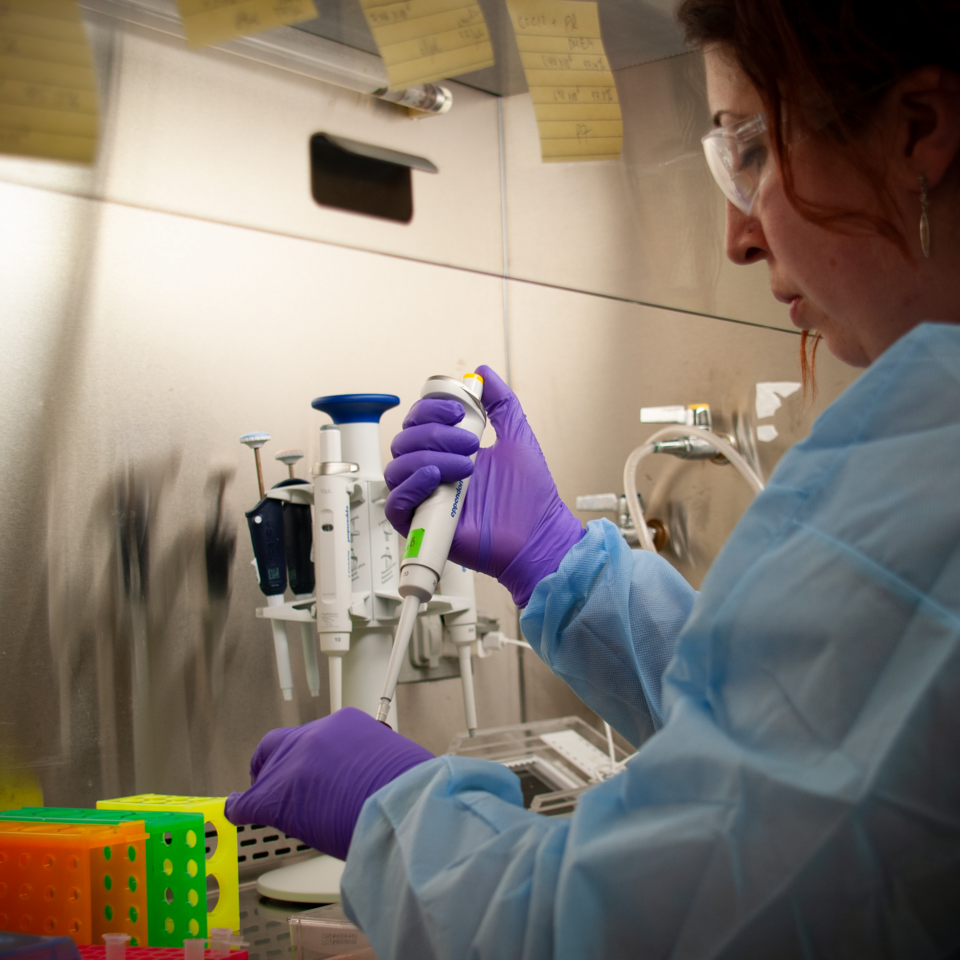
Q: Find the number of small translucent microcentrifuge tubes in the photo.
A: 3